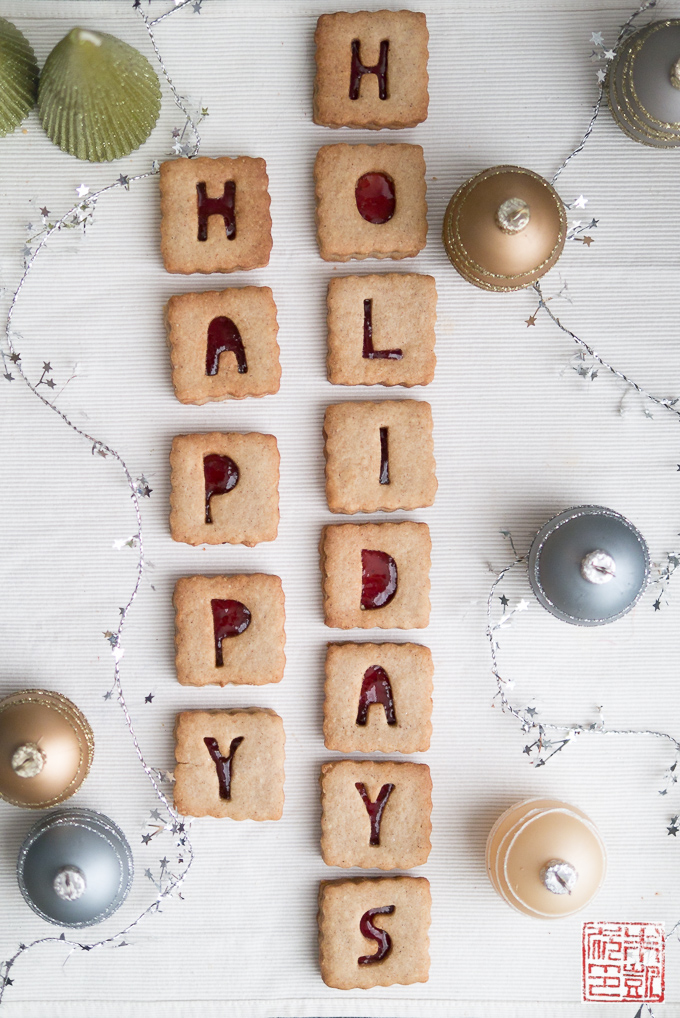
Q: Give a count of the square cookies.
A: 13